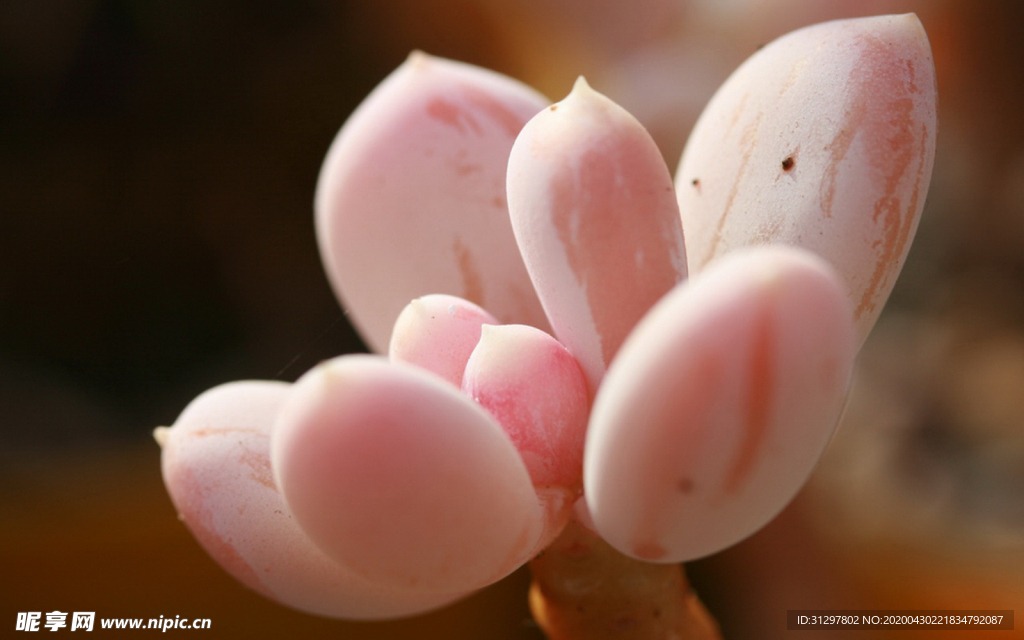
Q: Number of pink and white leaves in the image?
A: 8